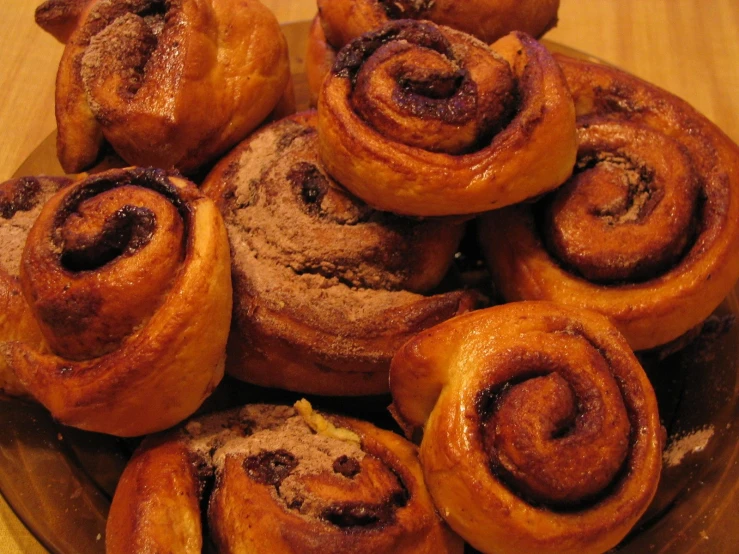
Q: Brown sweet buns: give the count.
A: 9